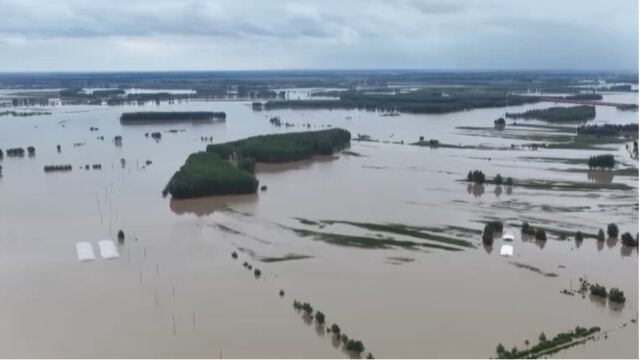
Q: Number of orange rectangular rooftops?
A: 0